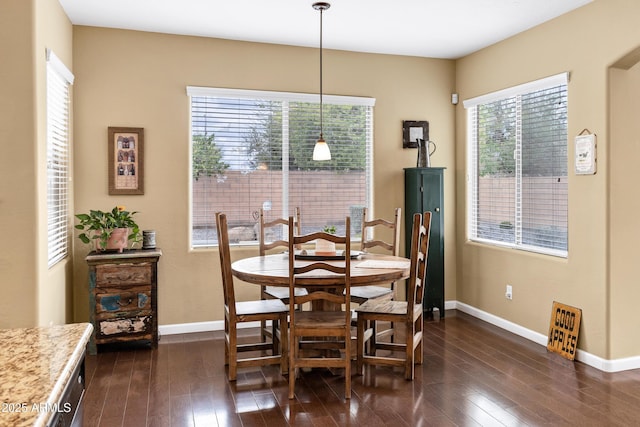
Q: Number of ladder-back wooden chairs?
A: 5